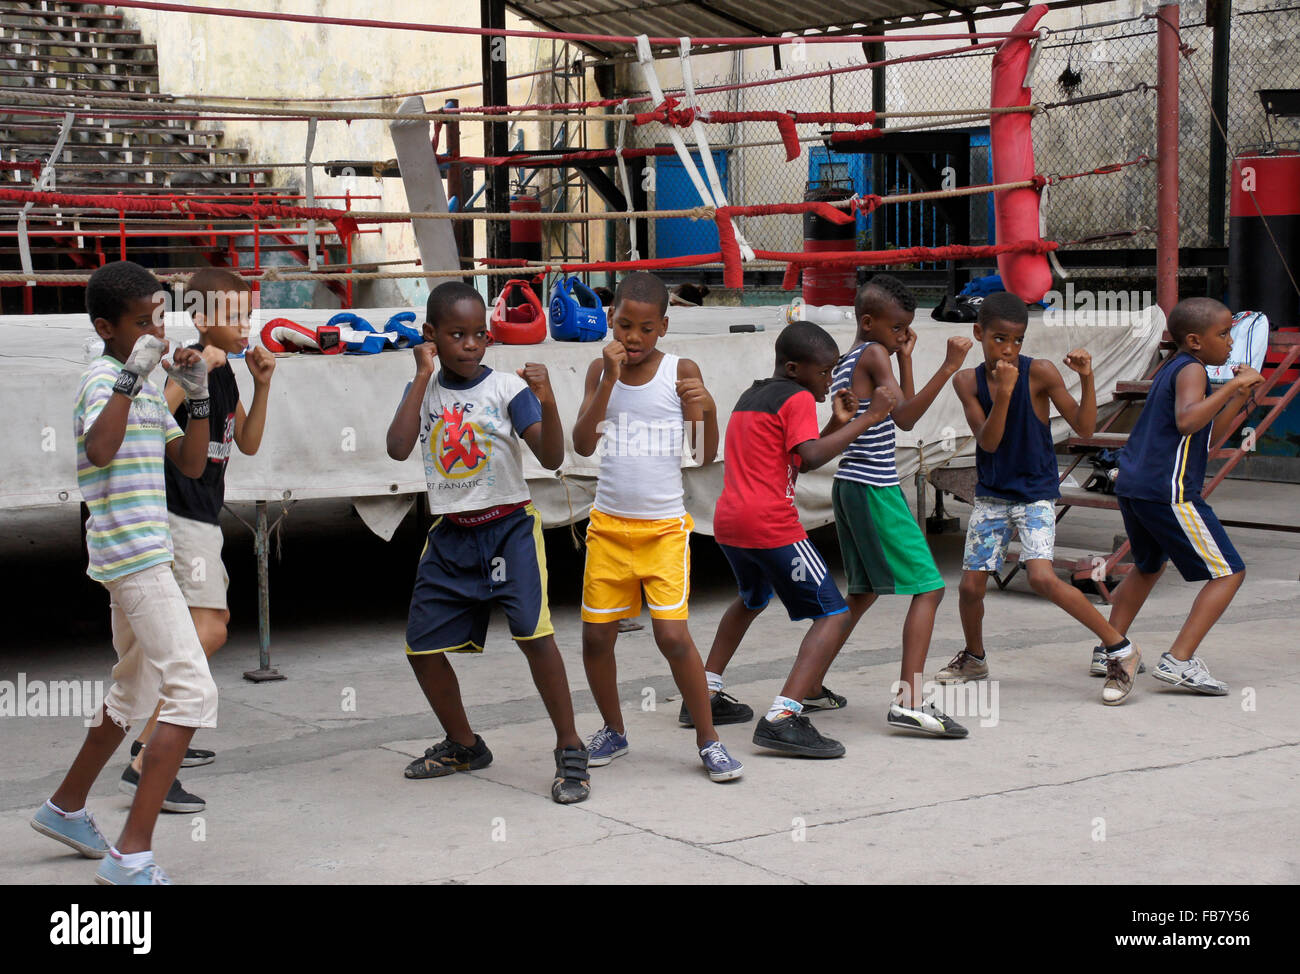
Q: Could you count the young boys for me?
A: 8